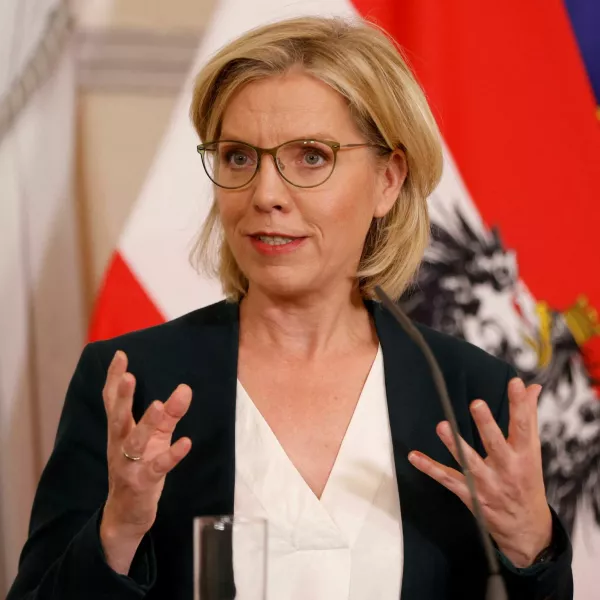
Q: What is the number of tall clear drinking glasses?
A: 1